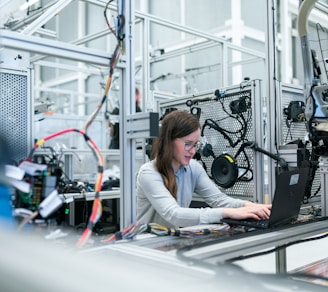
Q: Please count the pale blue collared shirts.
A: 1